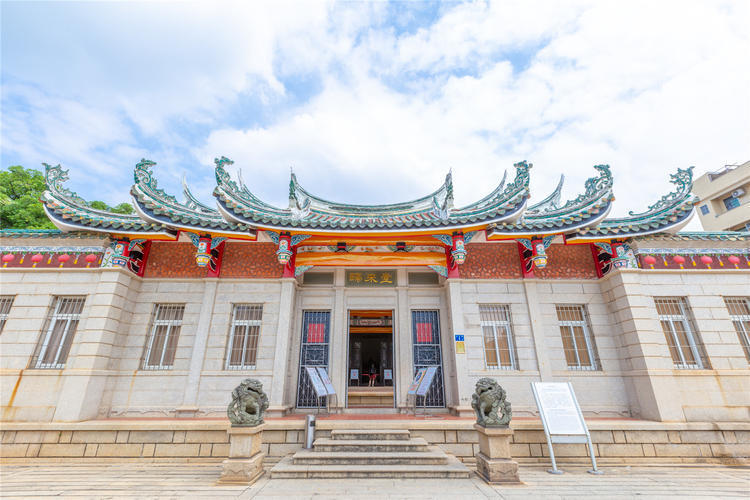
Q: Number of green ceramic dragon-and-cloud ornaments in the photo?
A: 6